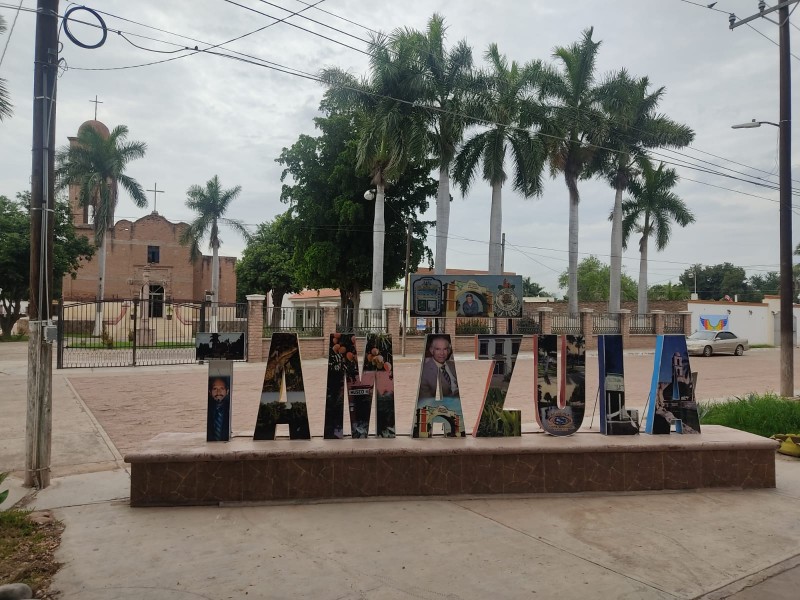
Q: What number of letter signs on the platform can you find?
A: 8